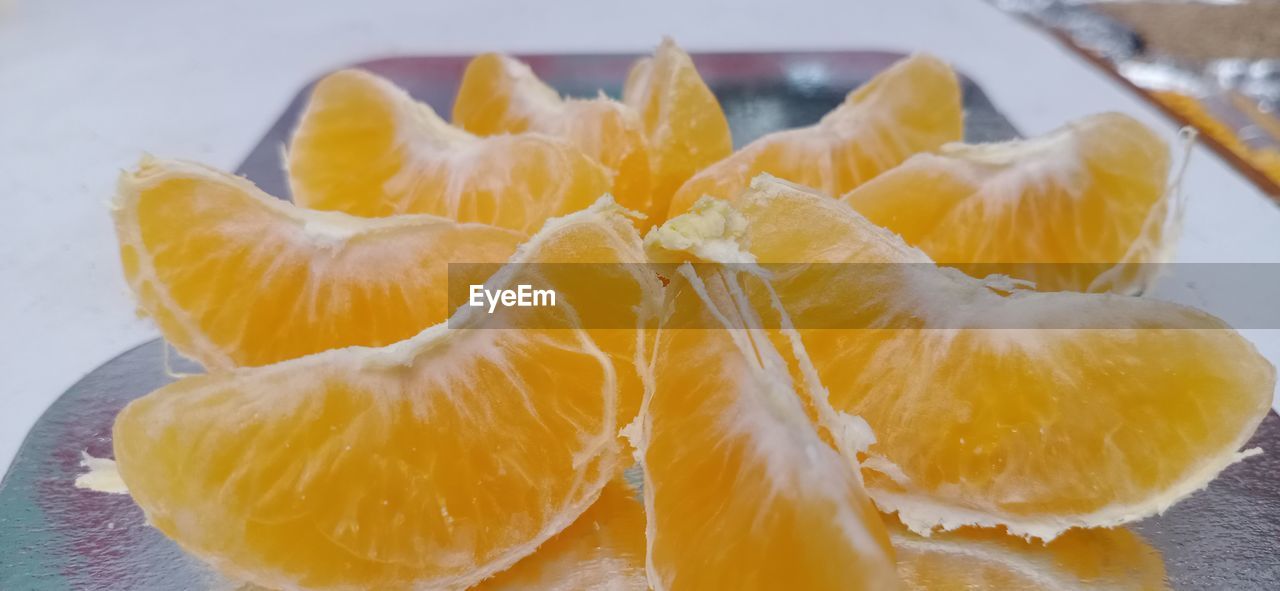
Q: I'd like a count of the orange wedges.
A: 9